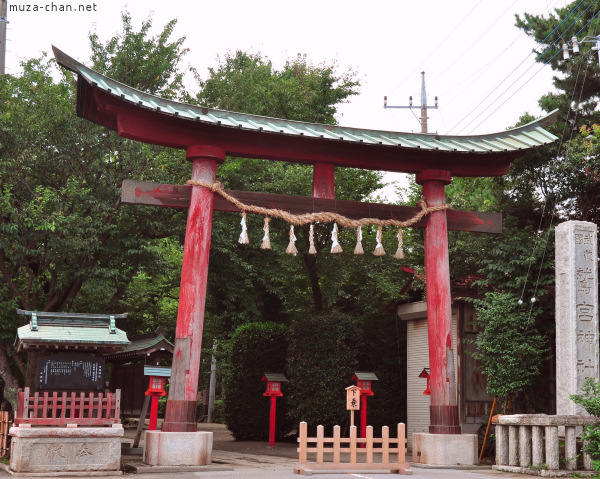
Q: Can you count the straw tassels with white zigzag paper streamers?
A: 8